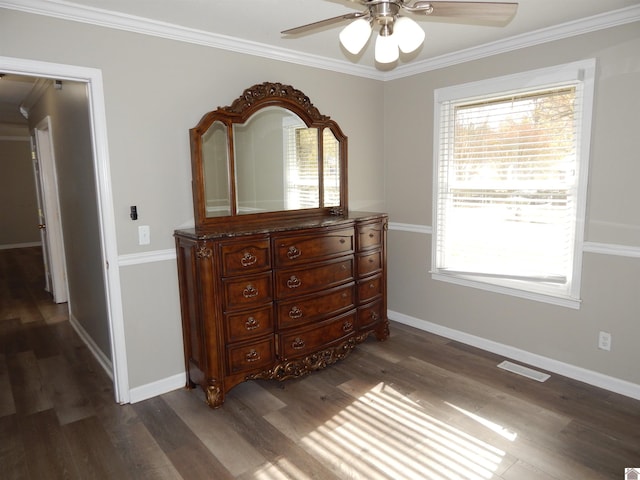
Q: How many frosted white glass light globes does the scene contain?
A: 3